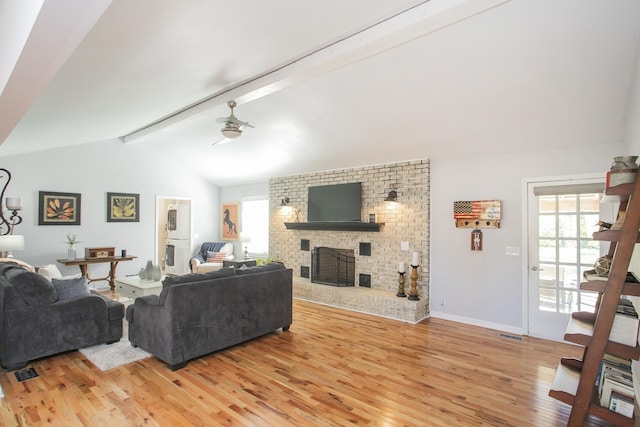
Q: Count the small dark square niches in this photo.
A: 4